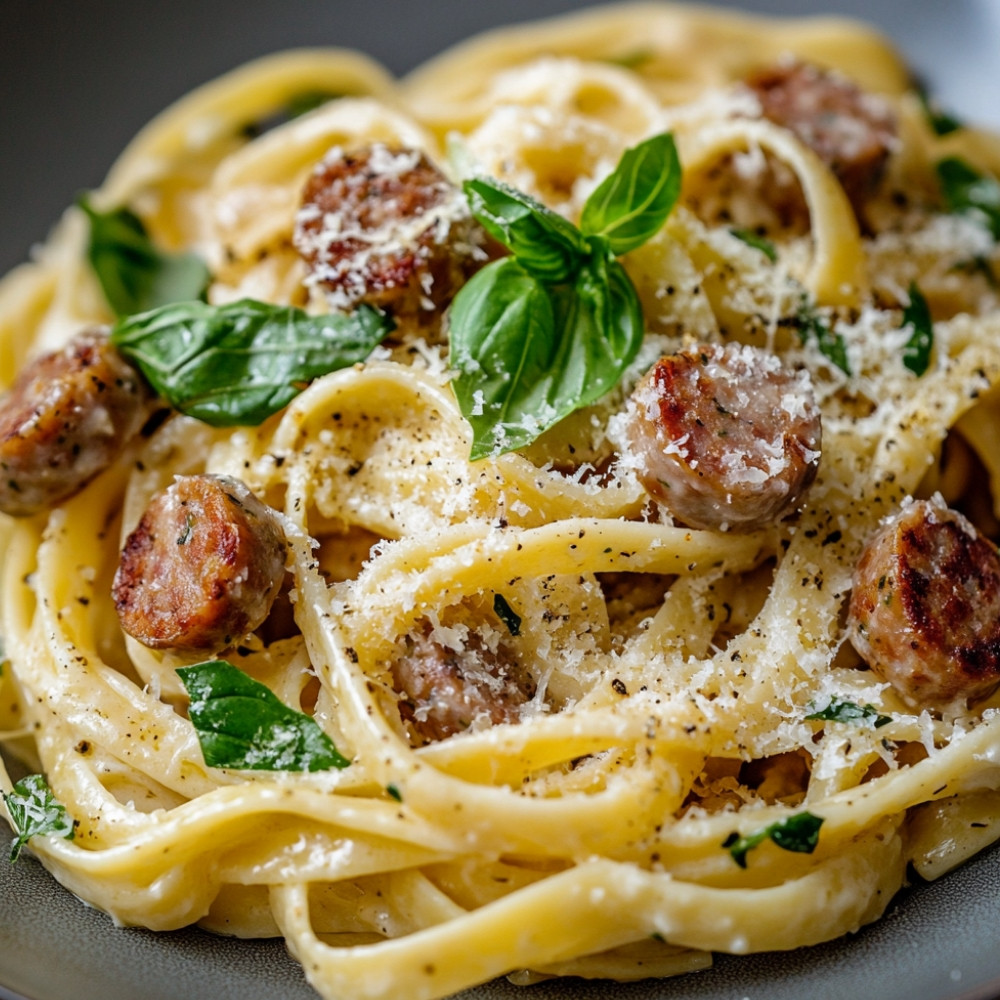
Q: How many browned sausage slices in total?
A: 7